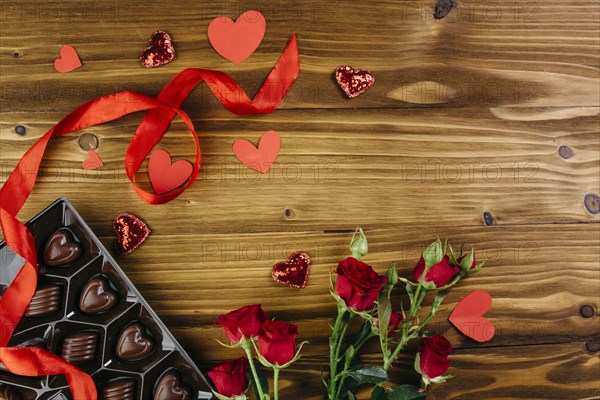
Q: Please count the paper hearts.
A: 6